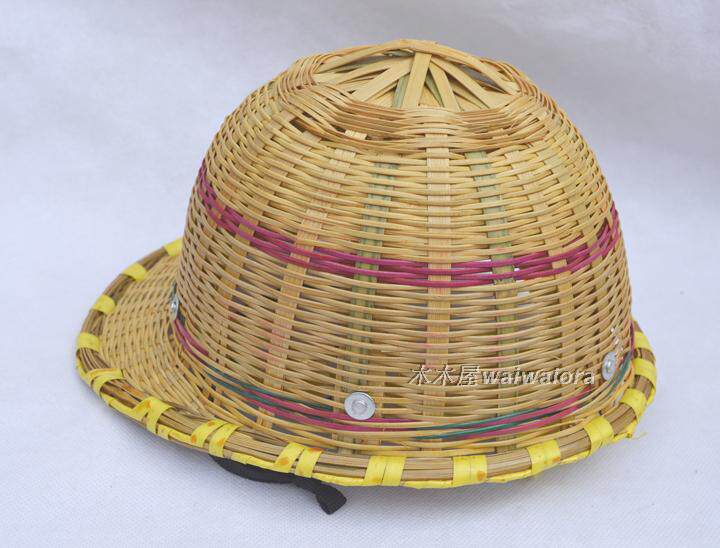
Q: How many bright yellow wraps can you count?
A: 15